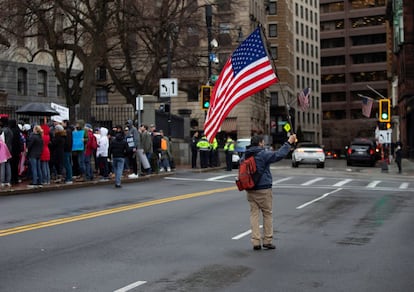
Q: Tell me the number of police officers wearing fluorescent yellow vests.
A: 3